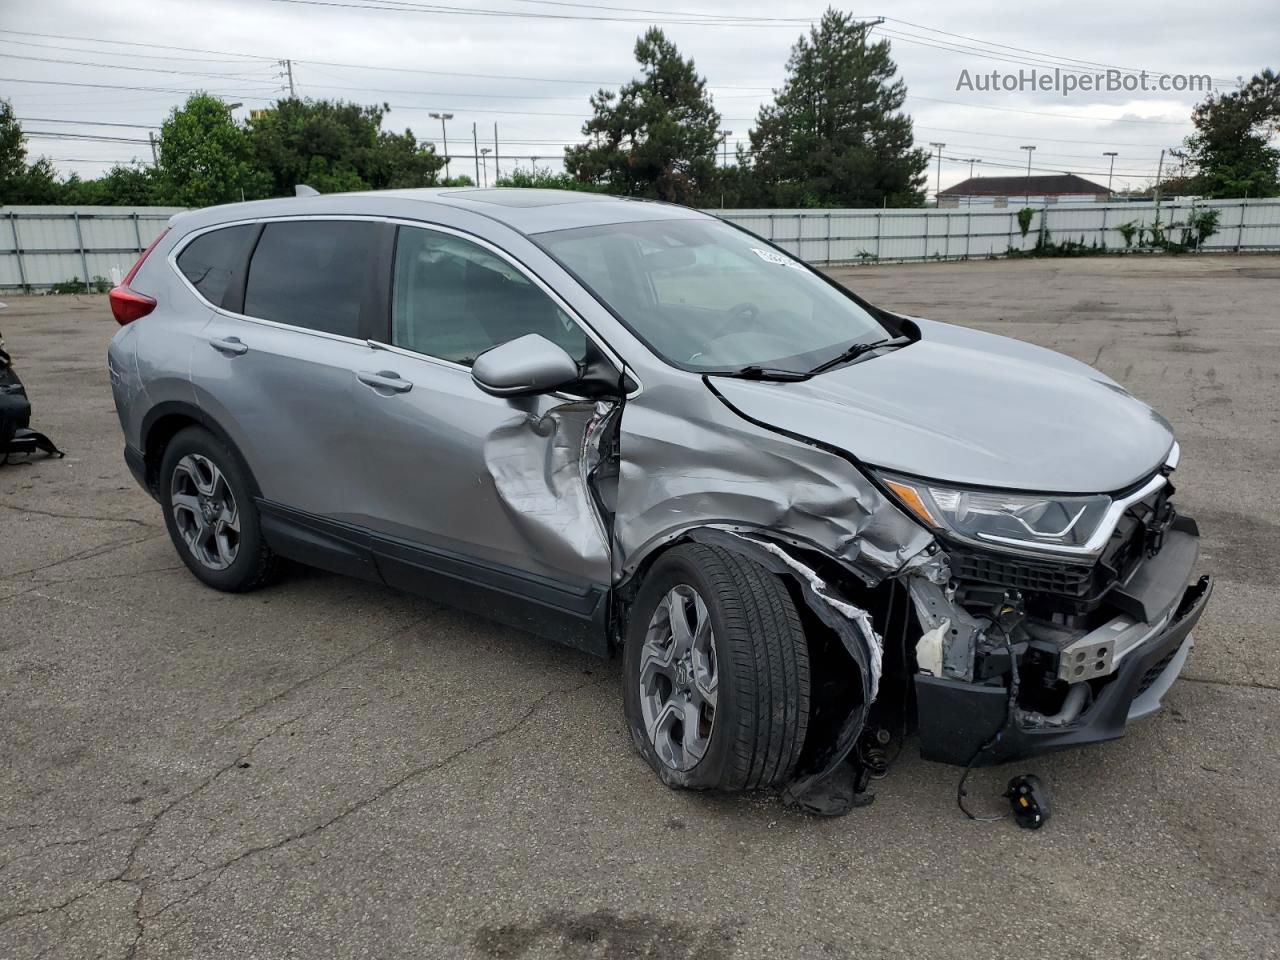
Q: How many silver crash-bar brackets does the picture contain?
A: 1